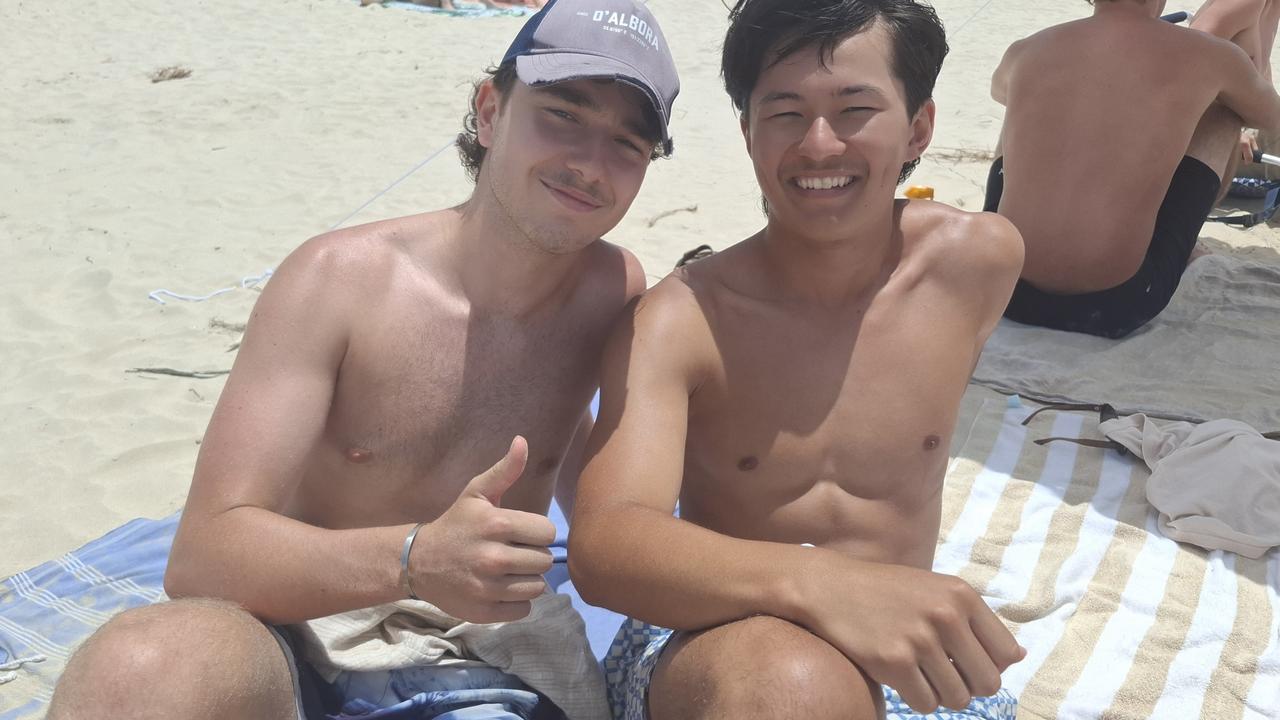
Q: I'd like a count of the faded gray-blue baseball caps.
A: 1